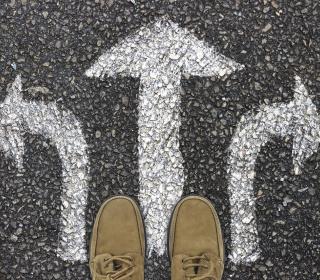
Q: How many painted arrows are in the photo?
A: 3